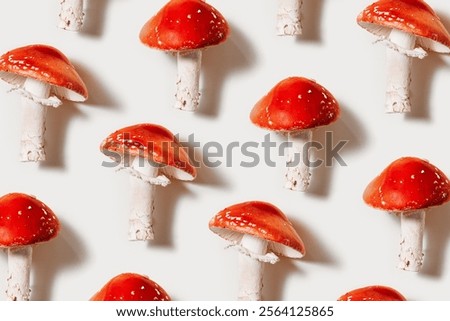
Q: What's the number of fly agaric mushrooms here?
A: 12